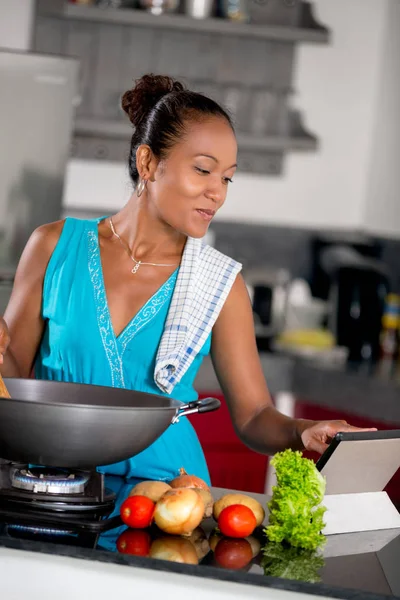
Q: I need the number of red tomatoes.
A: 2